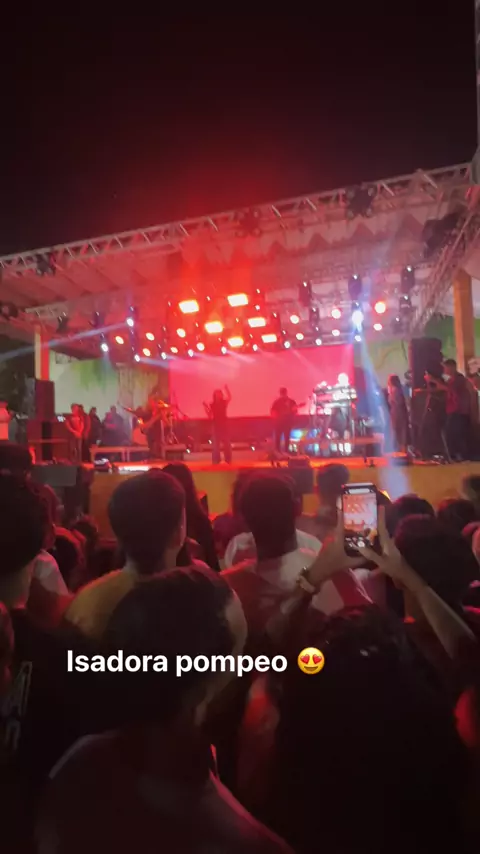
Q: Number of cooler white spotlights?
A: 11